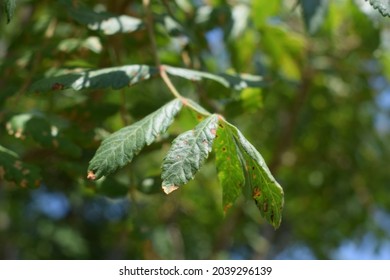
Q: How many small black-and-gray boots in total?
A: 0